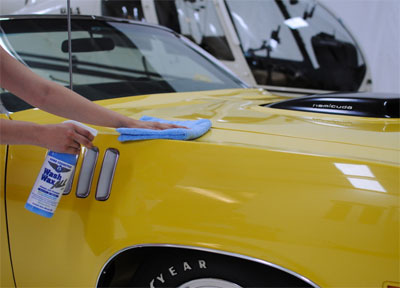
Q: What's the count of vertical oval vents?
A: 3